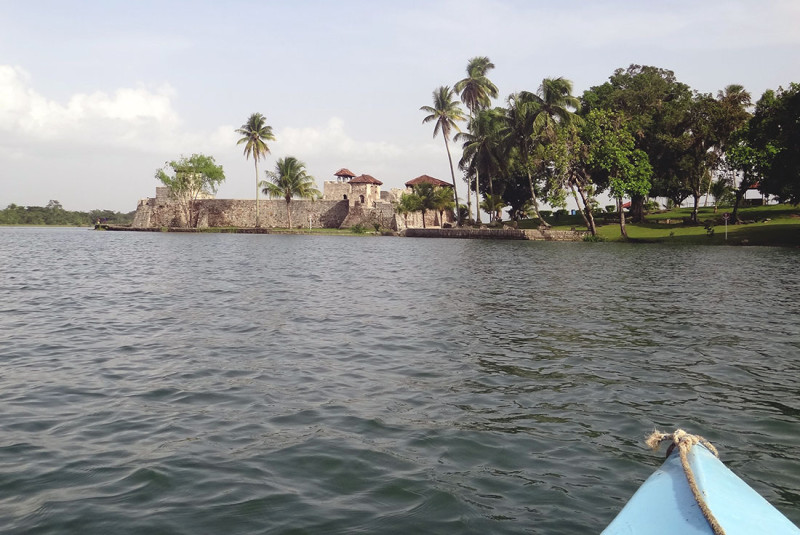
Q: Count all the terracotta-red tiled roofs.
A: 3